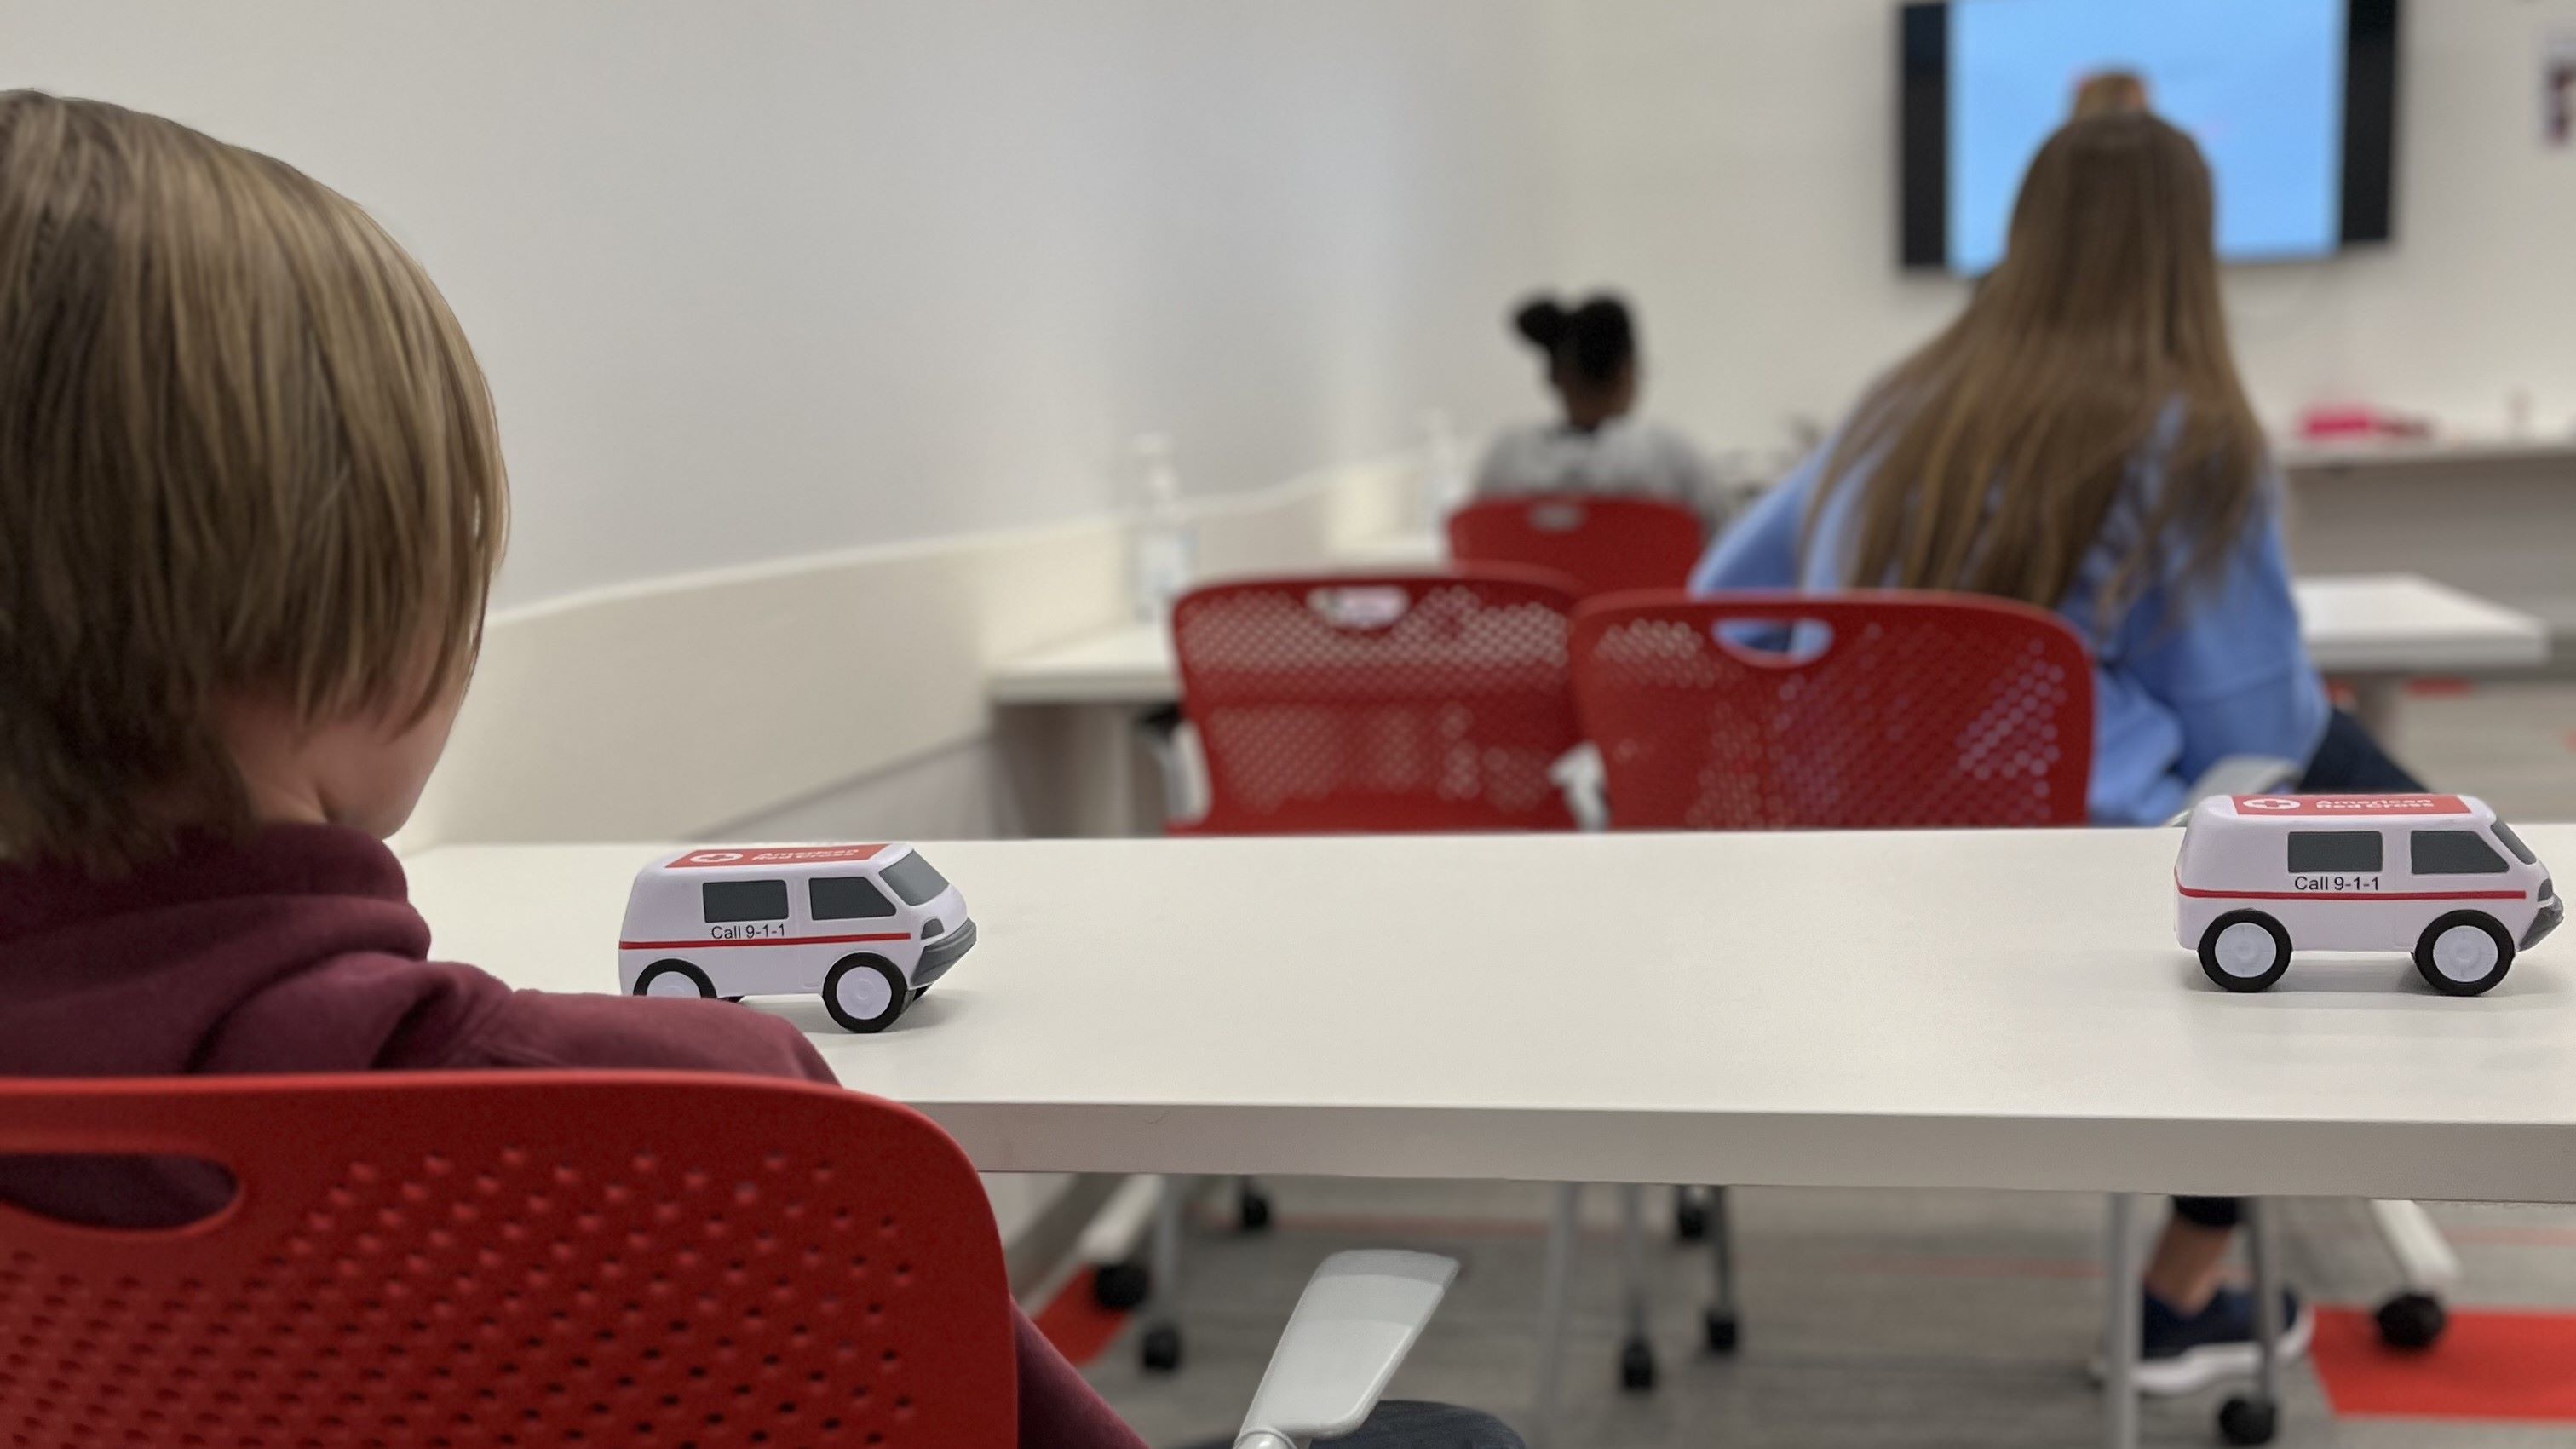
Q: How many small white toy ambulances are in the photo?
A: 2